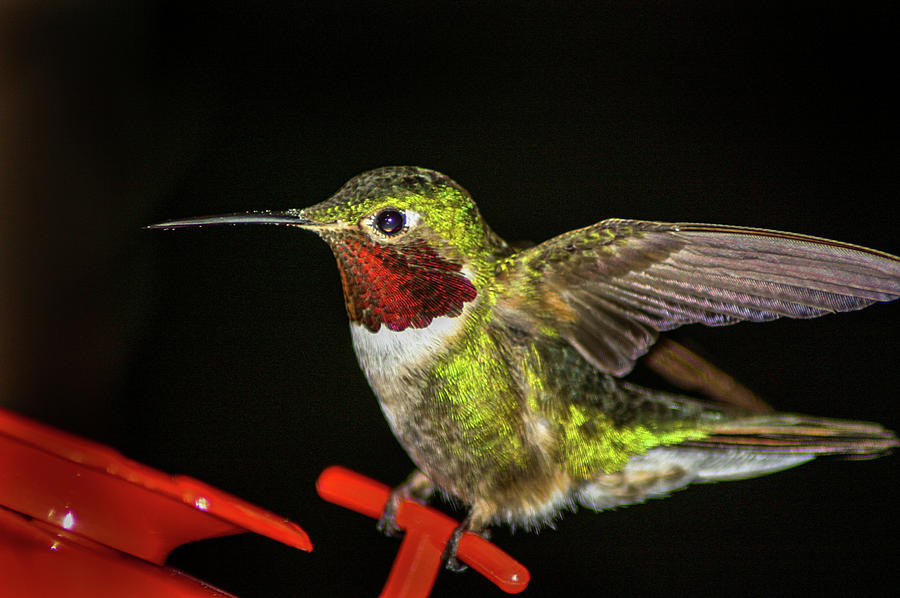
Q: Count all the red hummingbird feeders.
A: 1